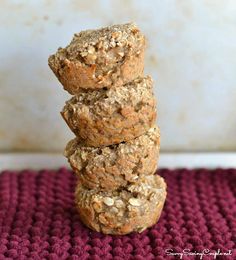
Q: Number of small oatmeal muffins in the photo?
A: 4